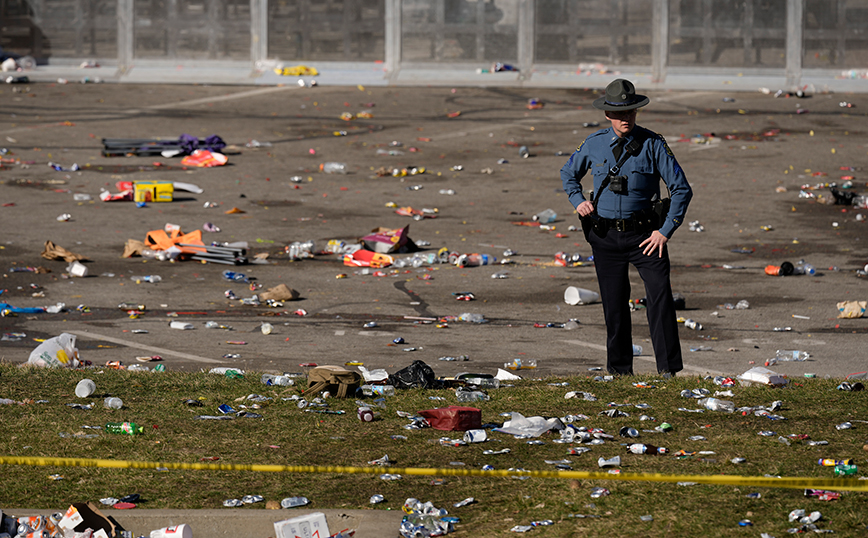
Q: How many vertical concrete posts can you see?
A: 6